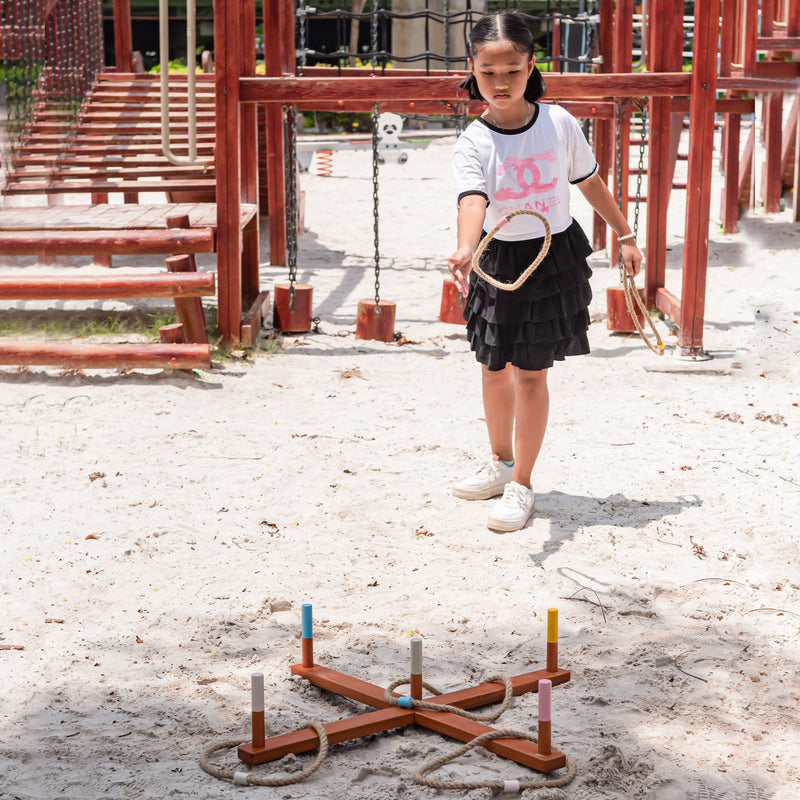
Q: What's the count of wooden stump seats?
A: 4